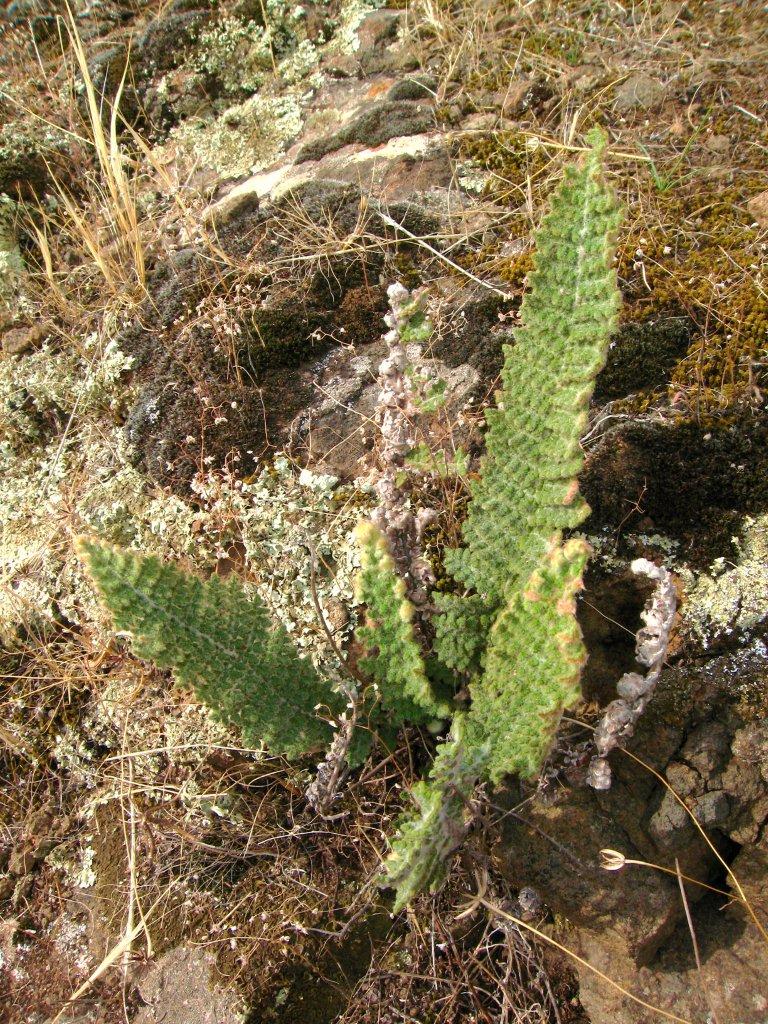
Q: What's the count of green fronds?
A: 5